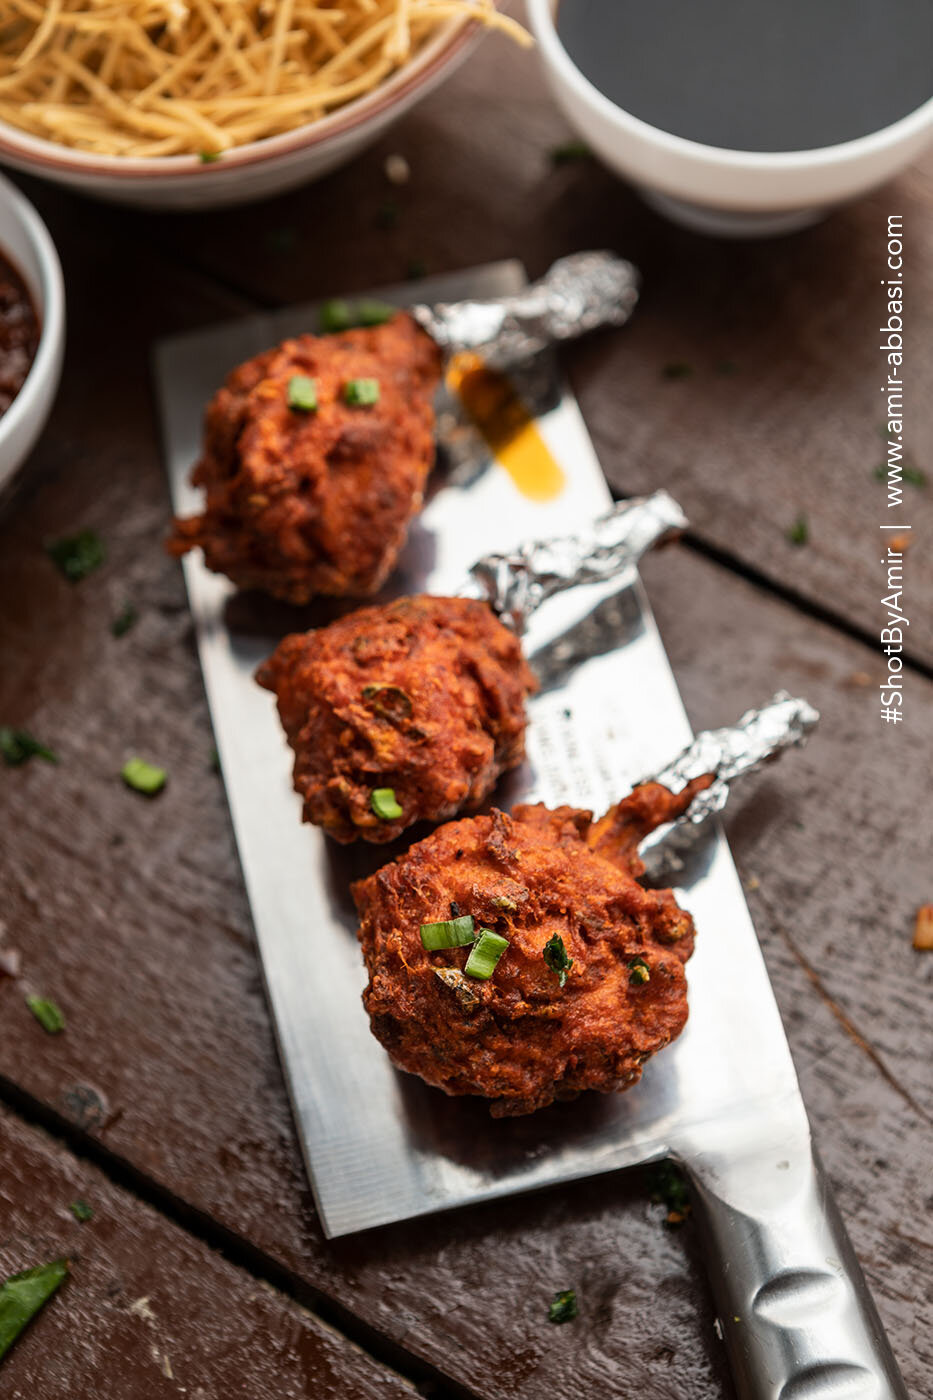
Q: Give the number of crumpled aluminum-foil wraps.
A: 3